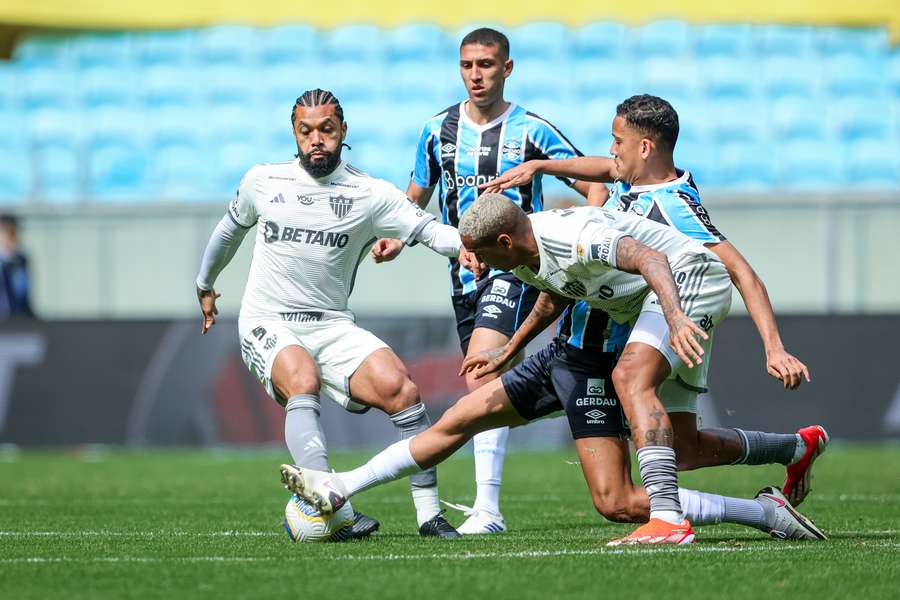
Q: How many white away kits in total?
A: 2